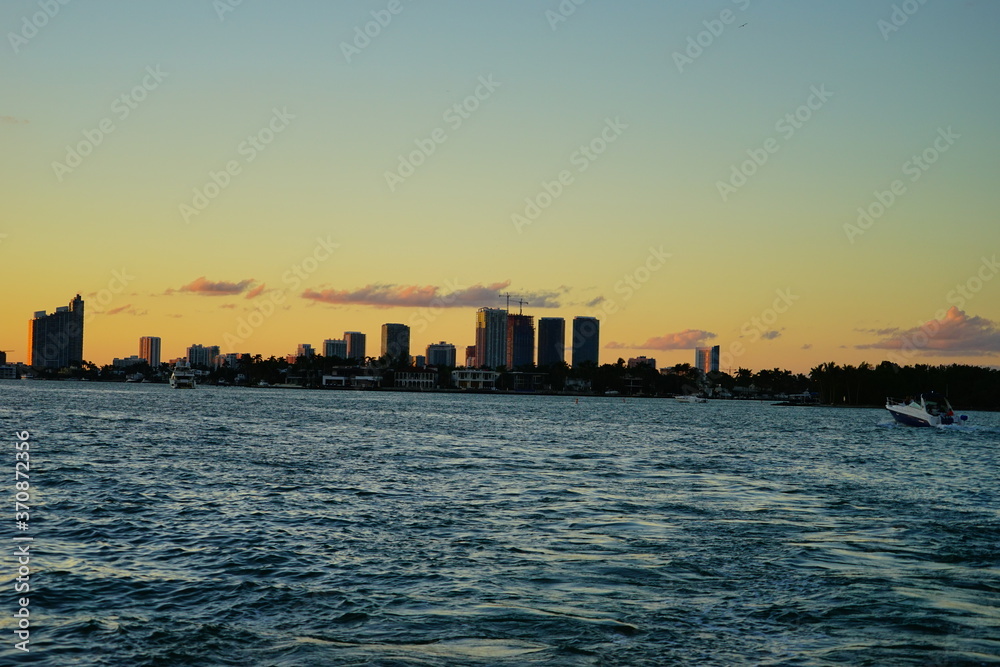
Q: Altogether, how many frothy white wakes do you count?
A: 1